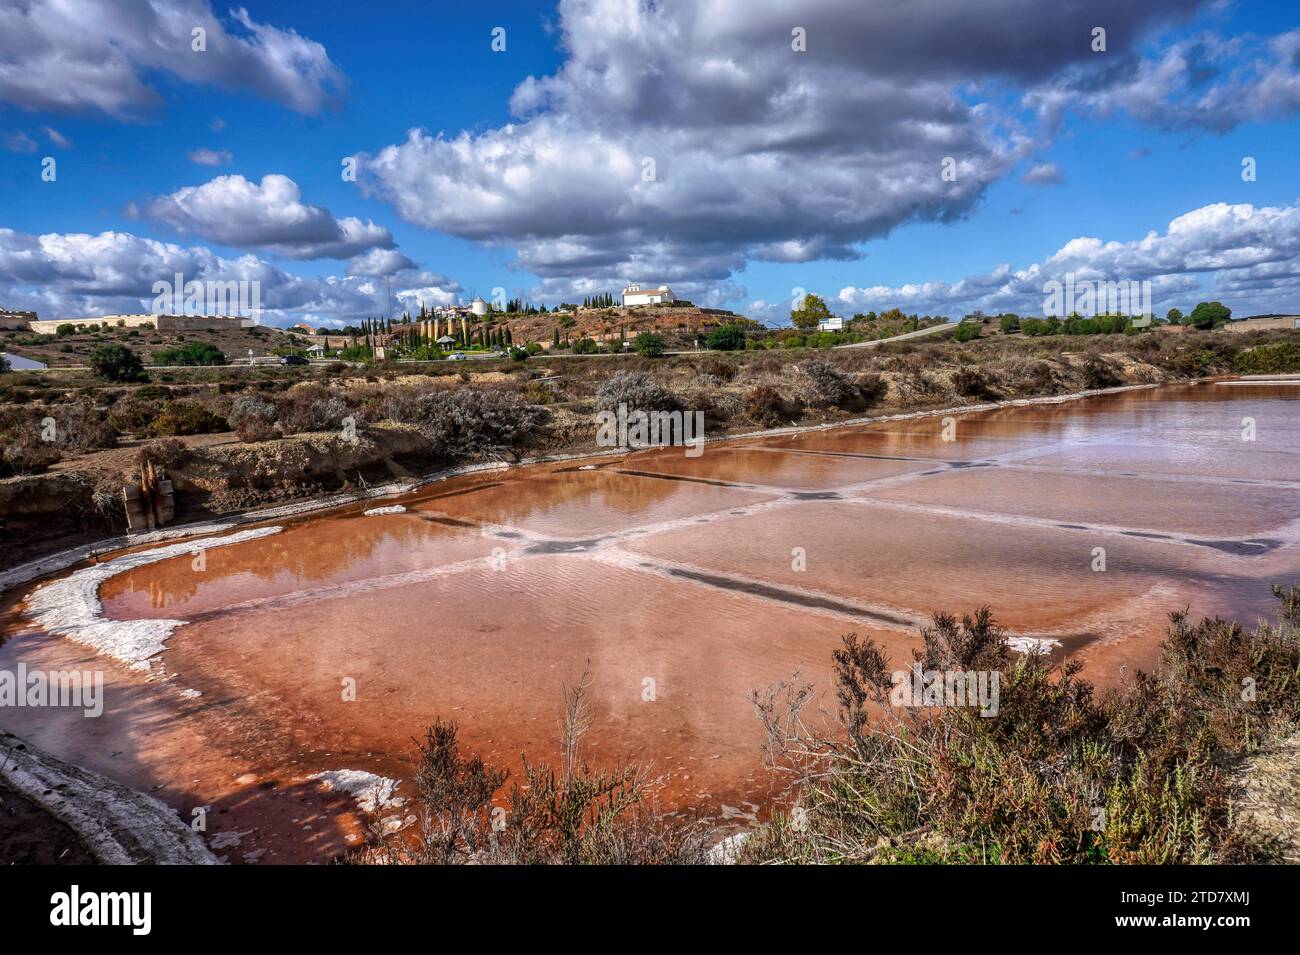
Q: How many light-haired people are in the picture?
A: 0